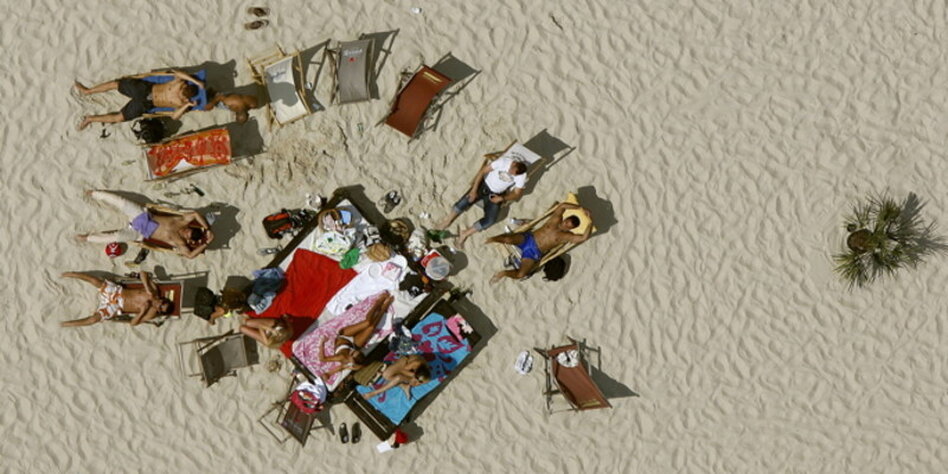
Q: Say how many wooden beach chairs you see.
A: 12